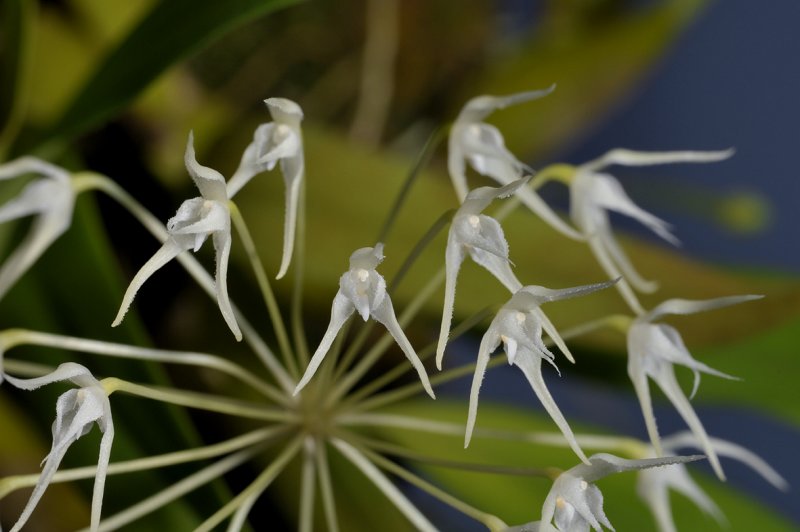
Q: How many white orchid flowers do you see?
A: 12